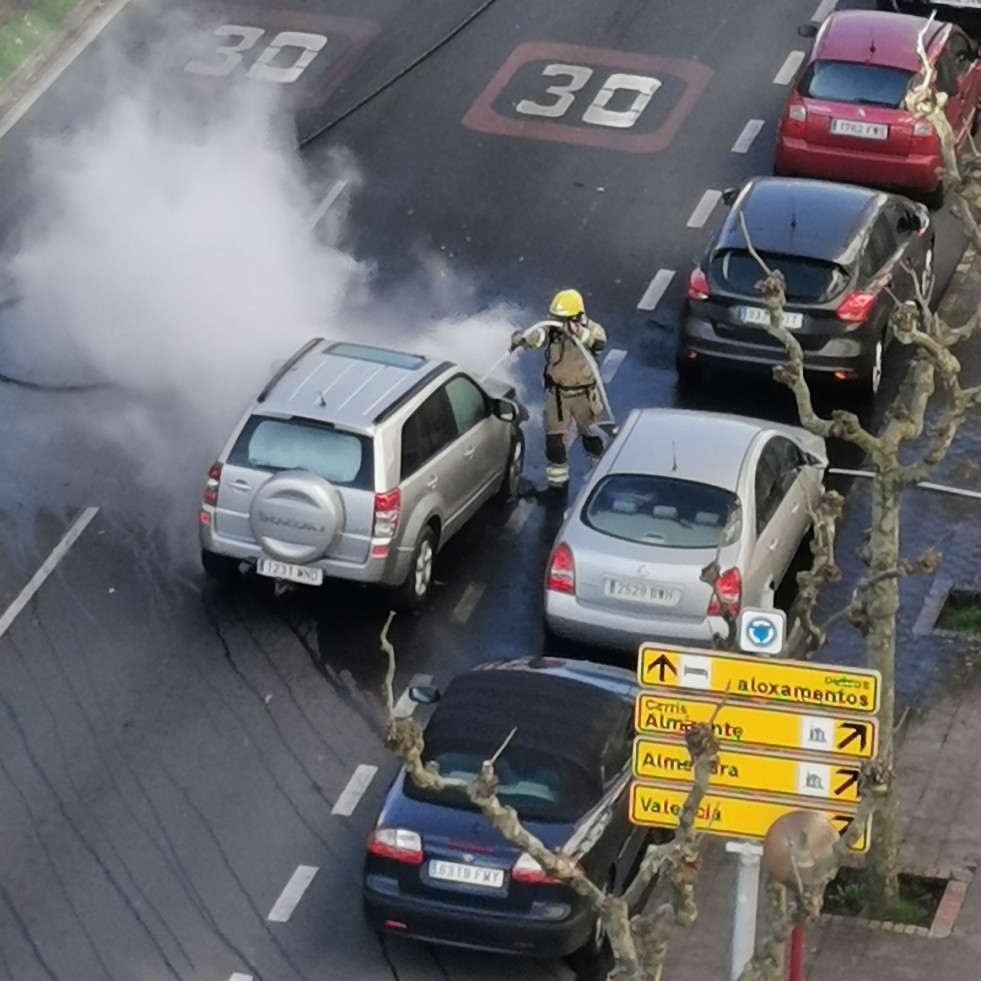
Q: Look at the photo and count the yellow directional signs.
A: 4